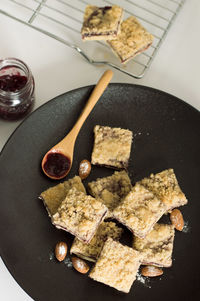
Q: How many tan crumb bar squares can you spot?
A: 11